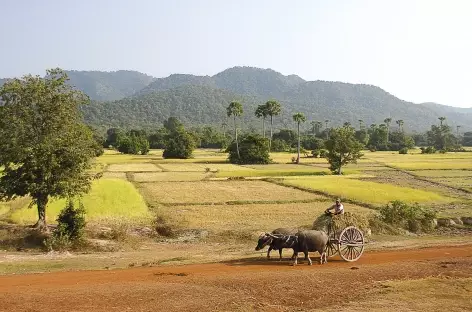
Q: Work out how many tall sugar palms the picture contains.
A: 4